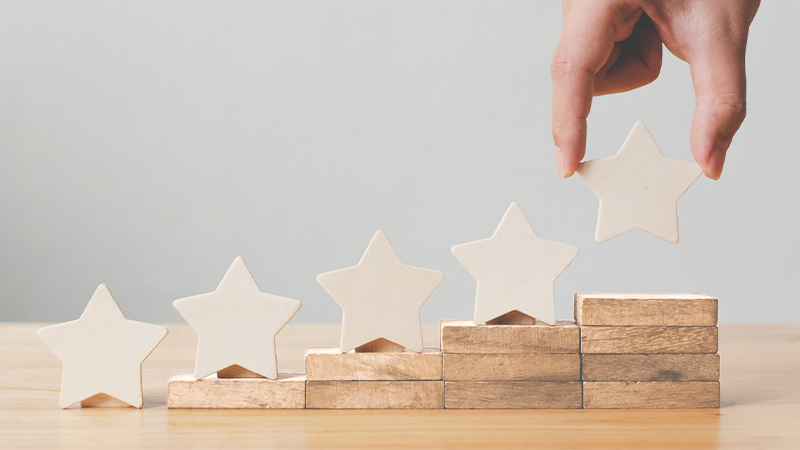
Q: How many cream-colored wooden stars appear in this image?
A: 5